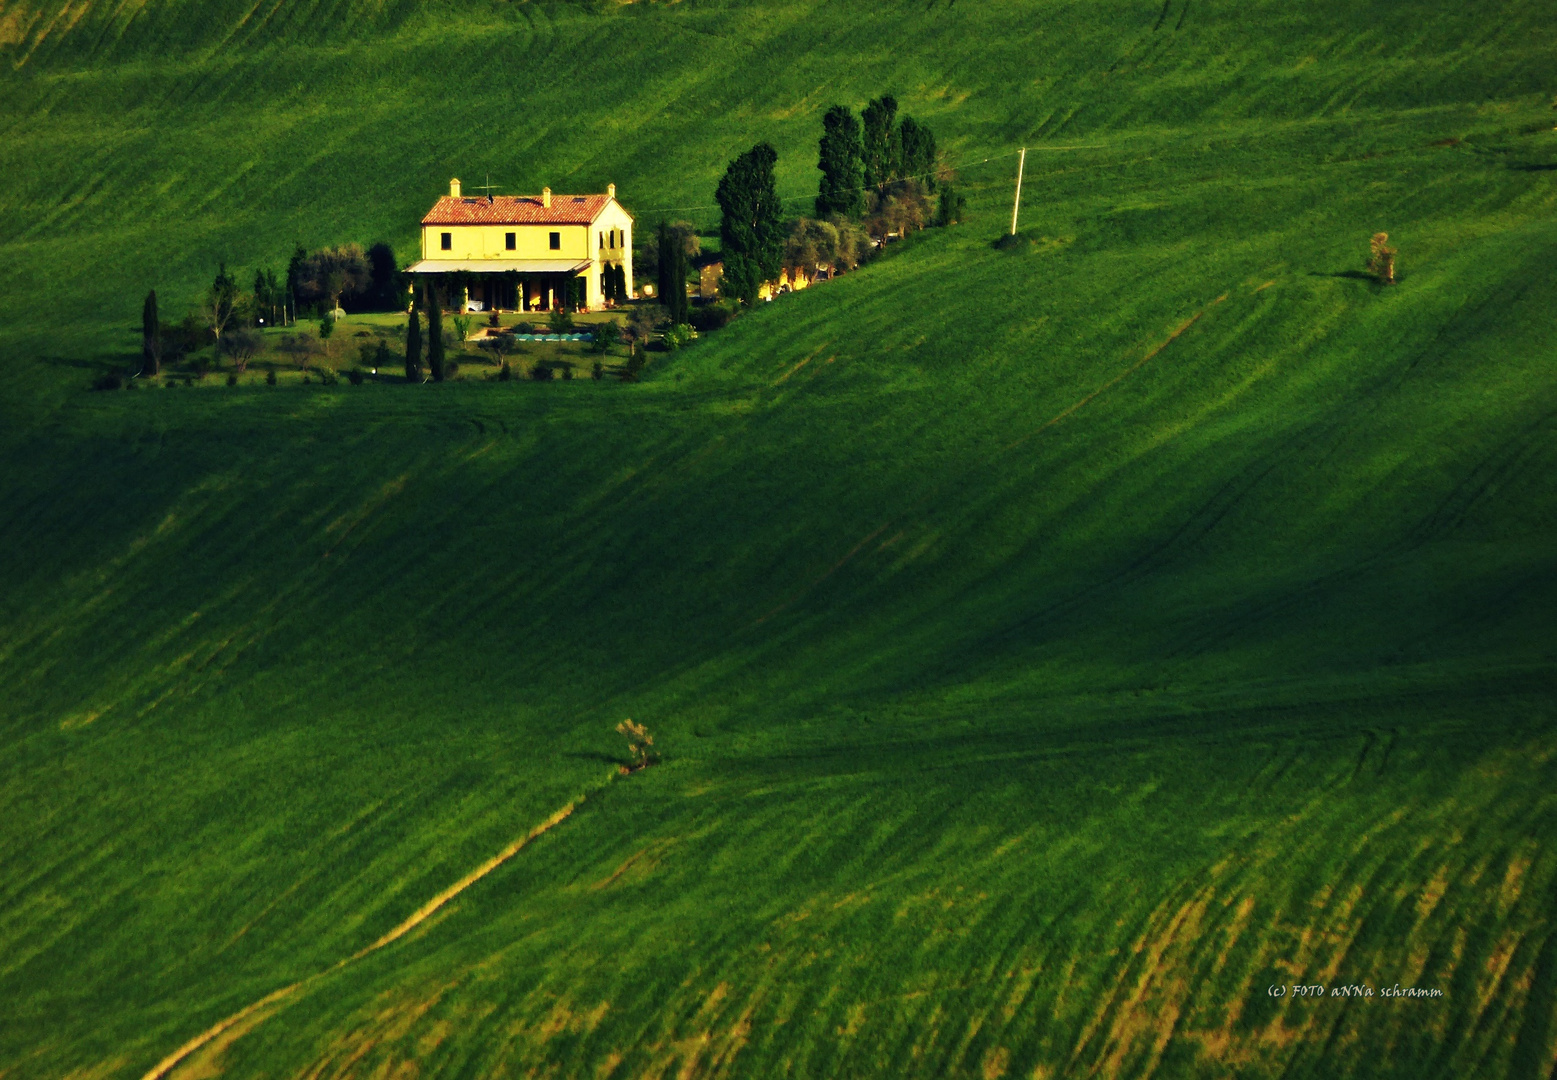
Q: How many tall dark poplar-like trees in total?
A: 4